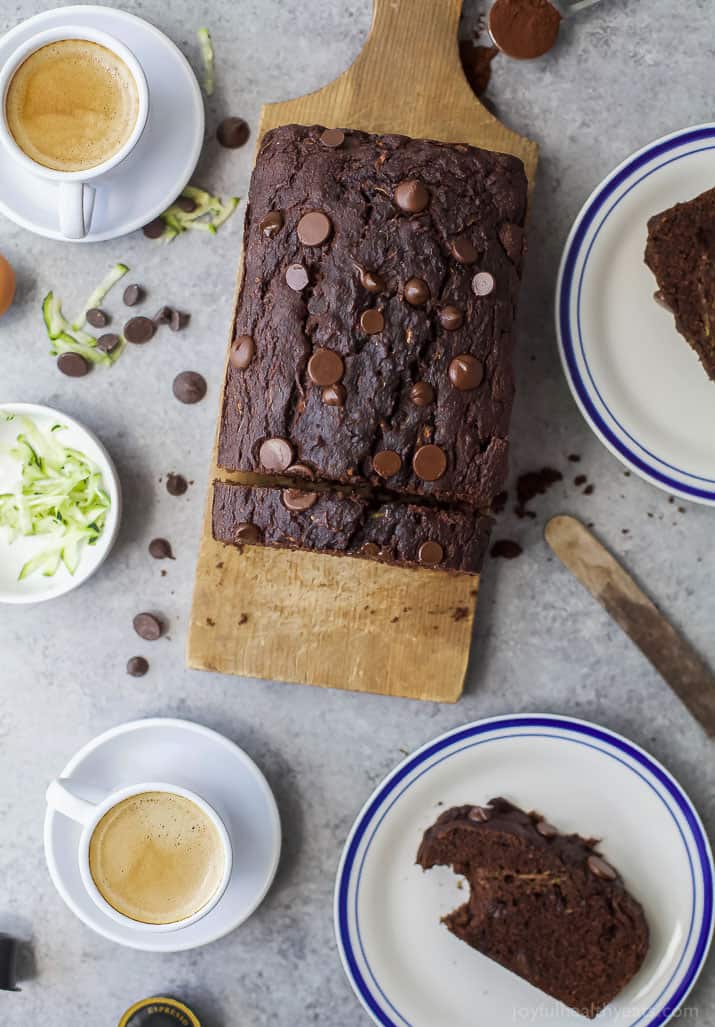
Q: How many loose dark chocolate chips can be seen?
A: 15